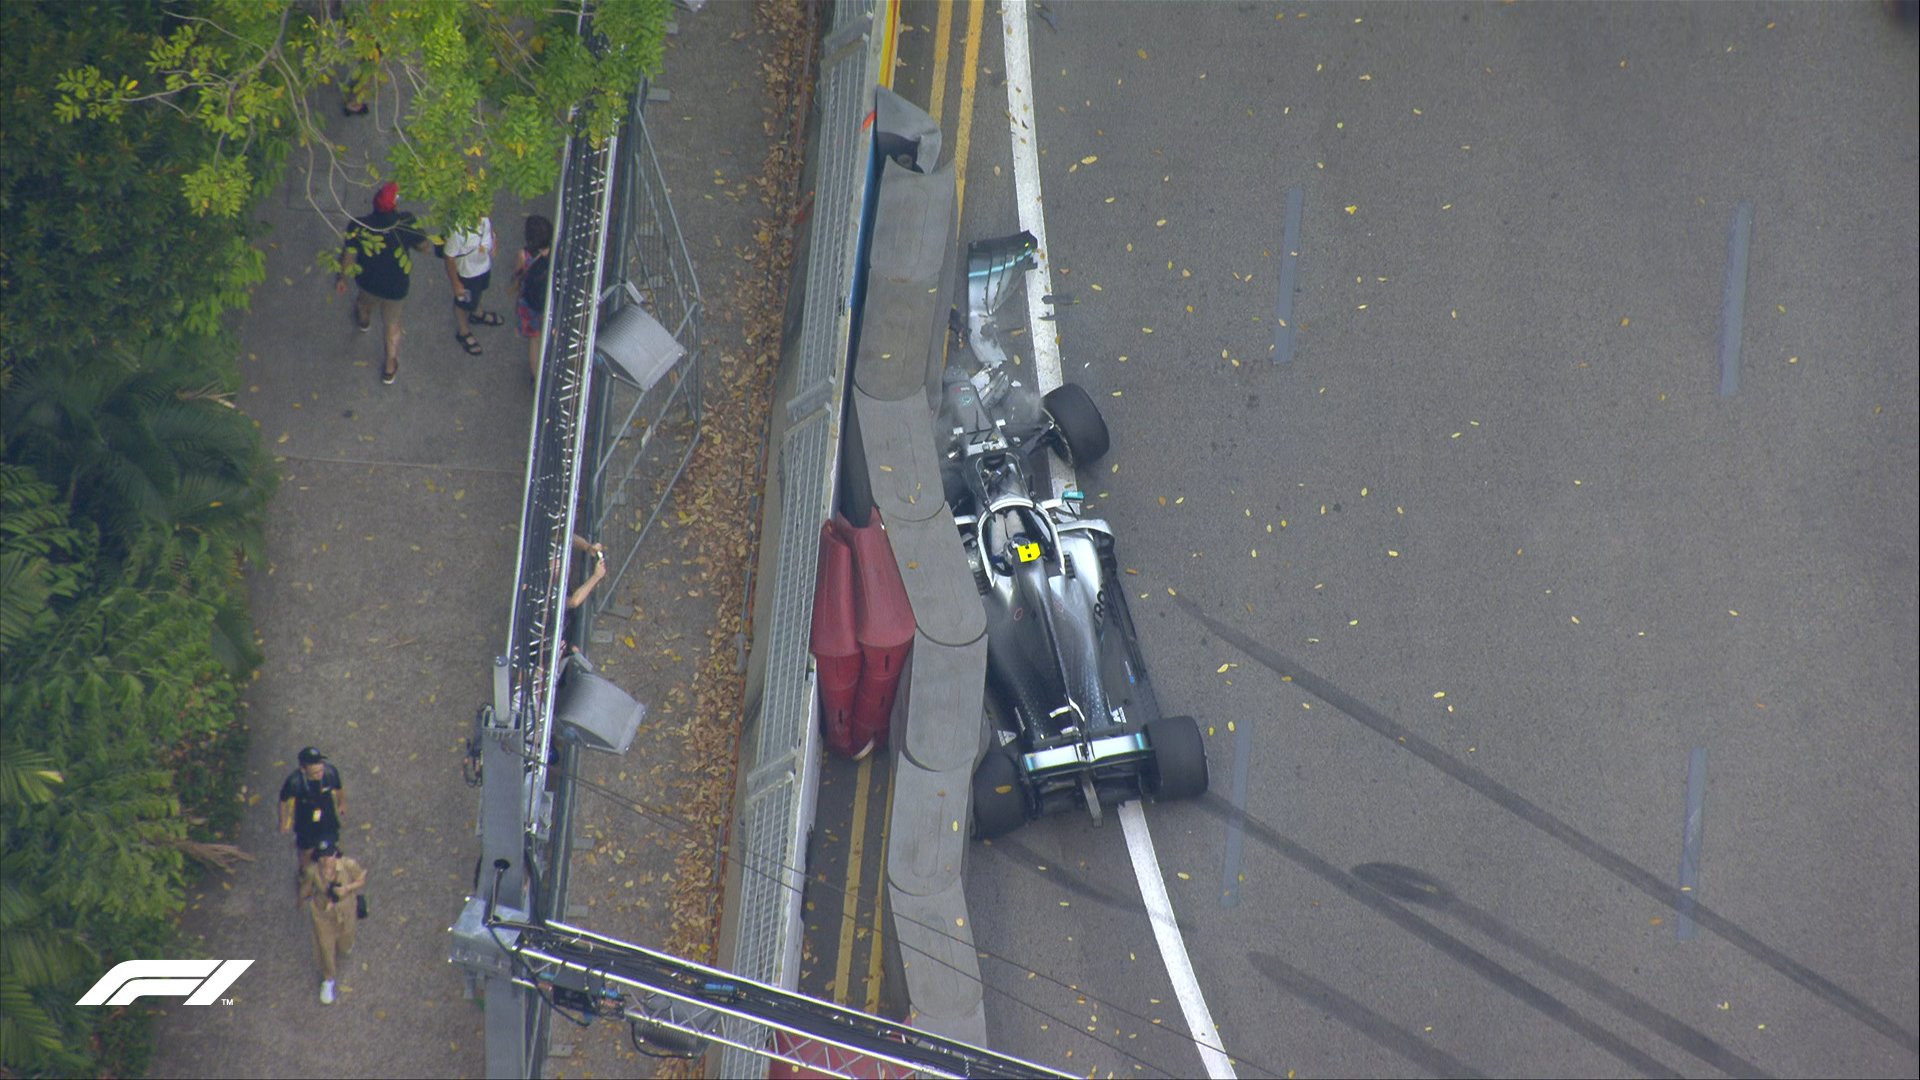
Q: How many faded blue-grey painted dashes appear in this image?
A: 4